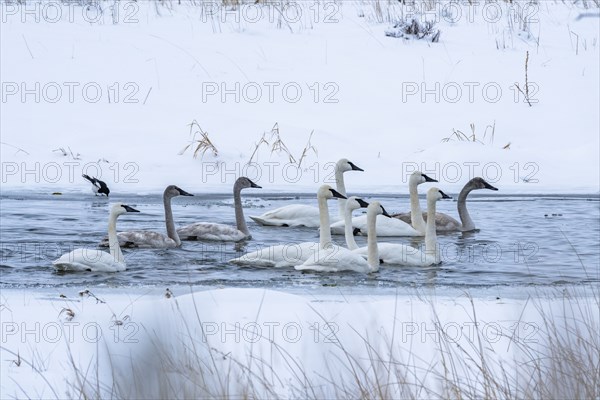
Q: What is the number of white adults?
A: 7